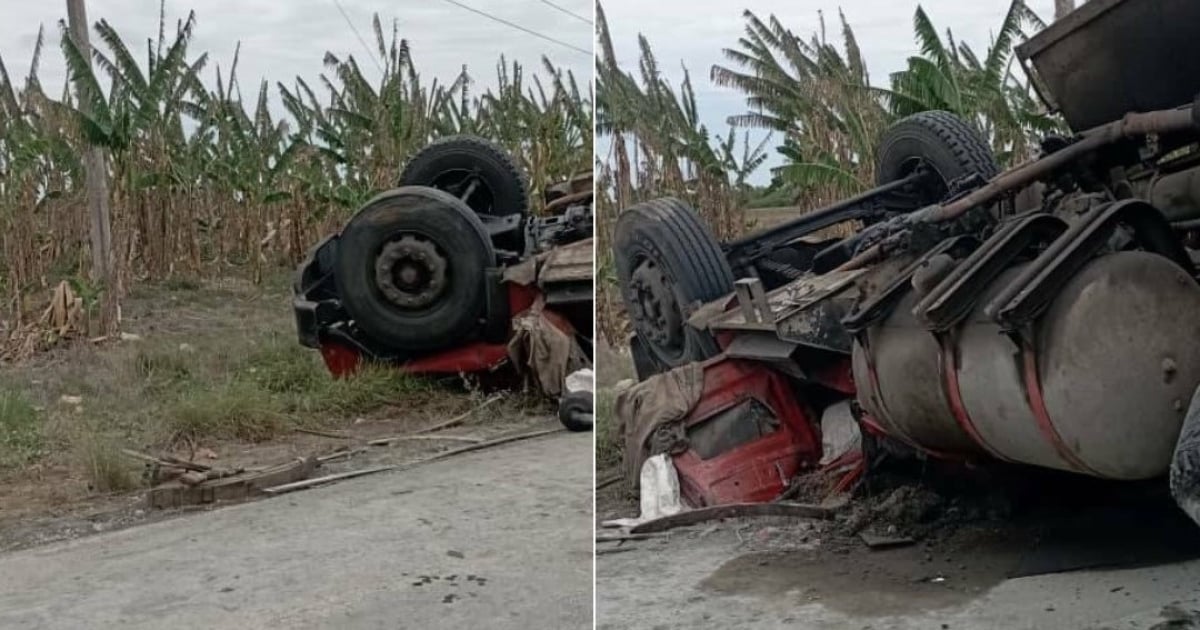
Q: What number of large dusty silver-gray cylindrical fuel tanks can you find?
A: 1